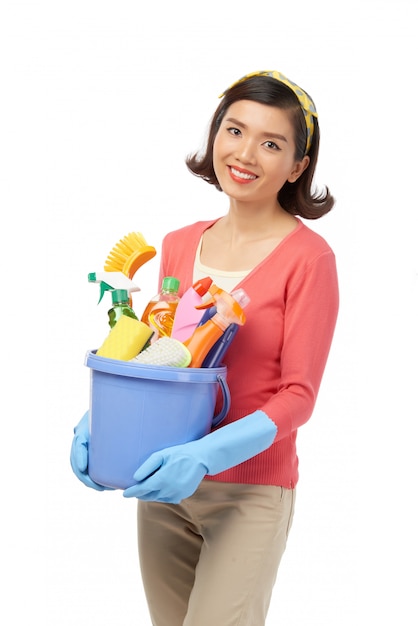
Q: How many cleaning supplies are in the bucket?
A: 8